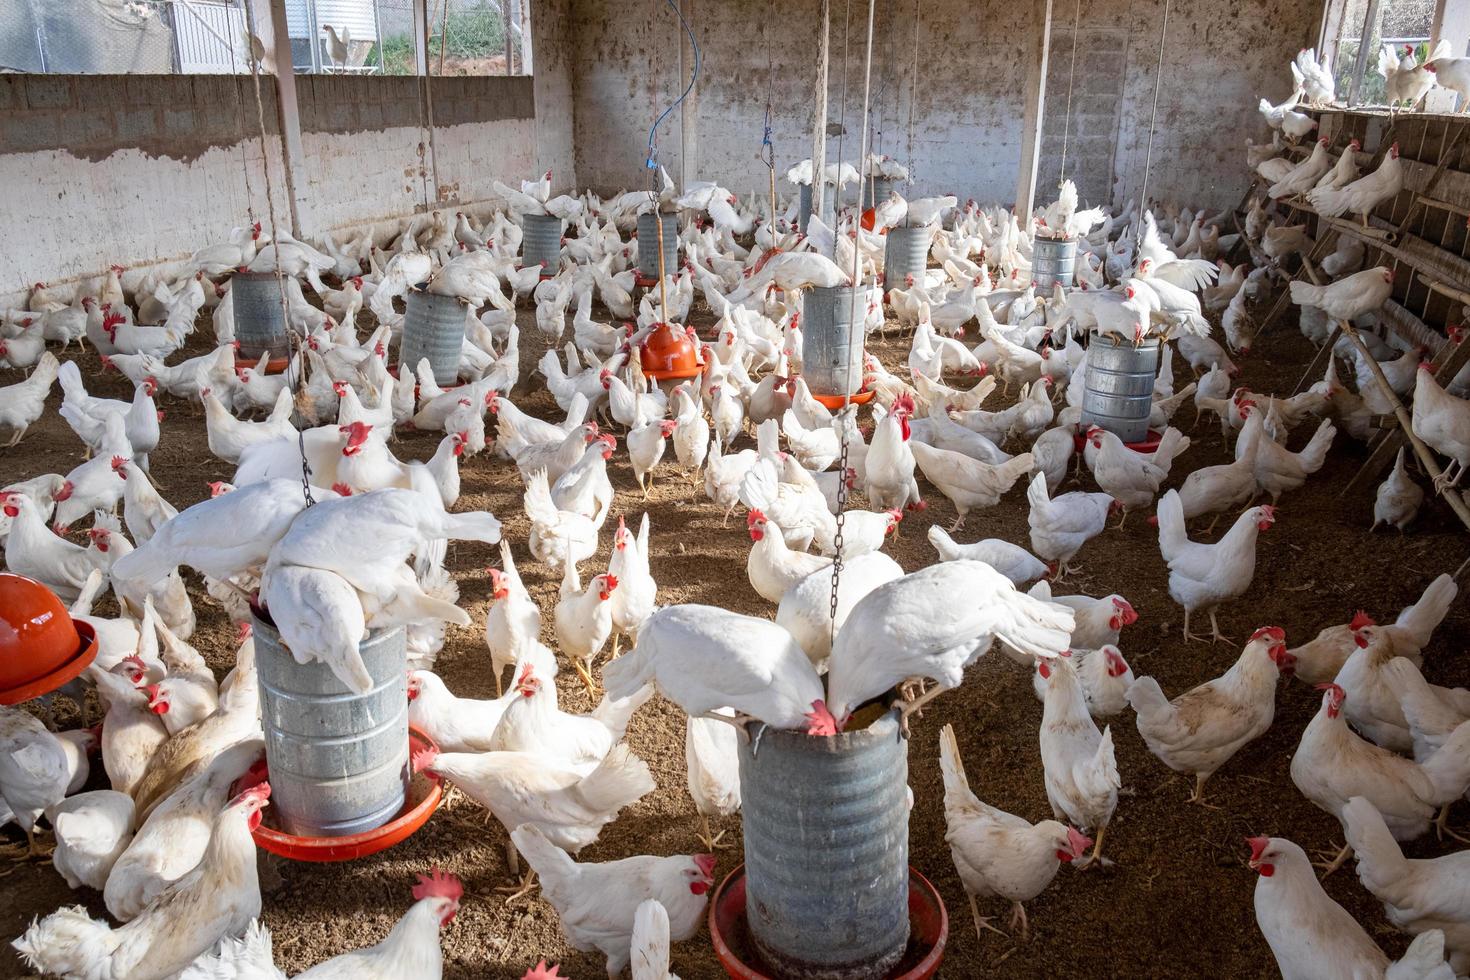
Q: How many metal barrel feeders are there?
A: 12